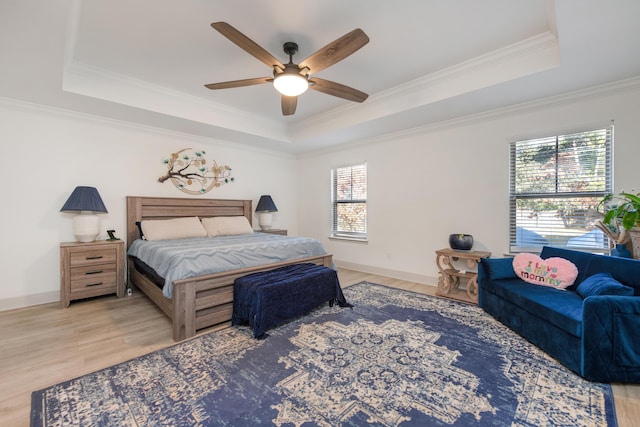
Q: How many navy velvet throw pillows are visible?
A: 1